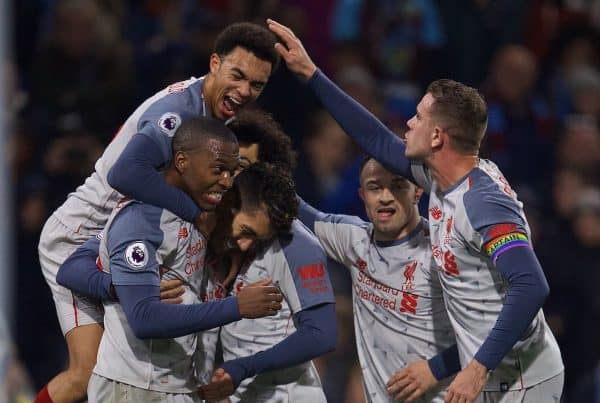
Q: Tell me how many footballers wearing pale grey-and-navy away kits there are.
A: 6